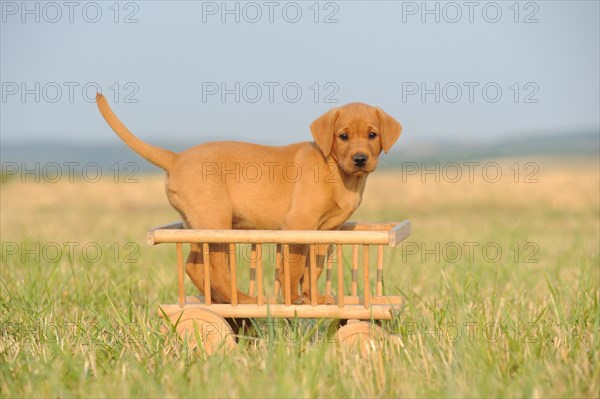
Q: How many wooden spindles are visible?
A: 13